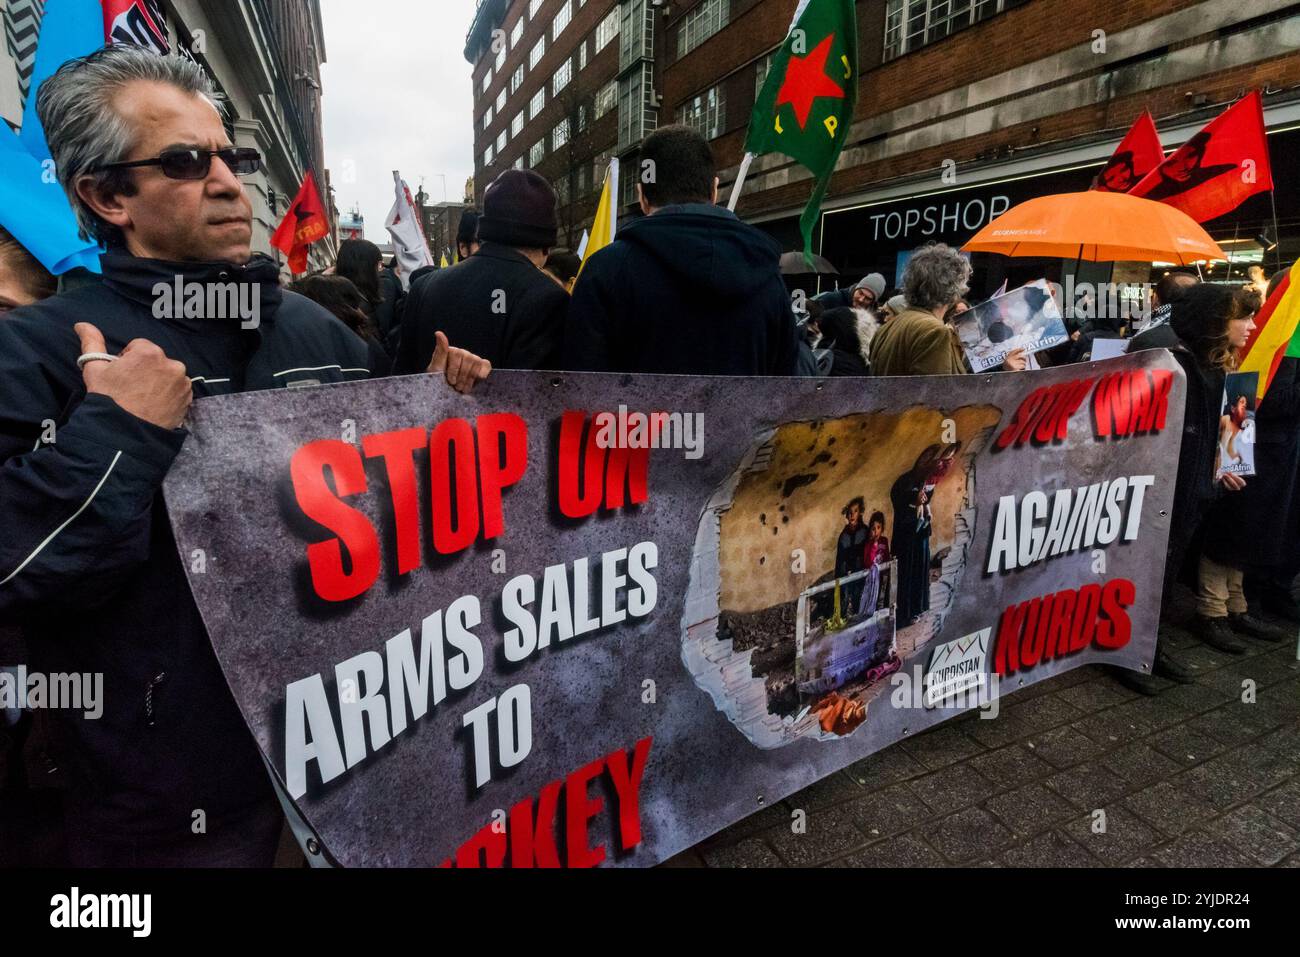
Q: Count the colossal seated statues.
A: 0